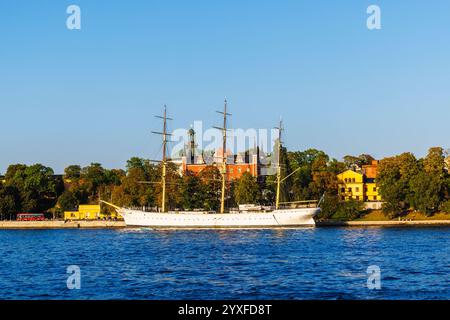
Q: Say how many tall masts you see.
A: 3